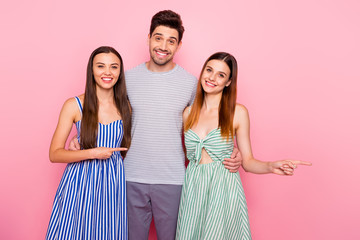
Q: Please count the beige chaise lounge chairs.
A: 0